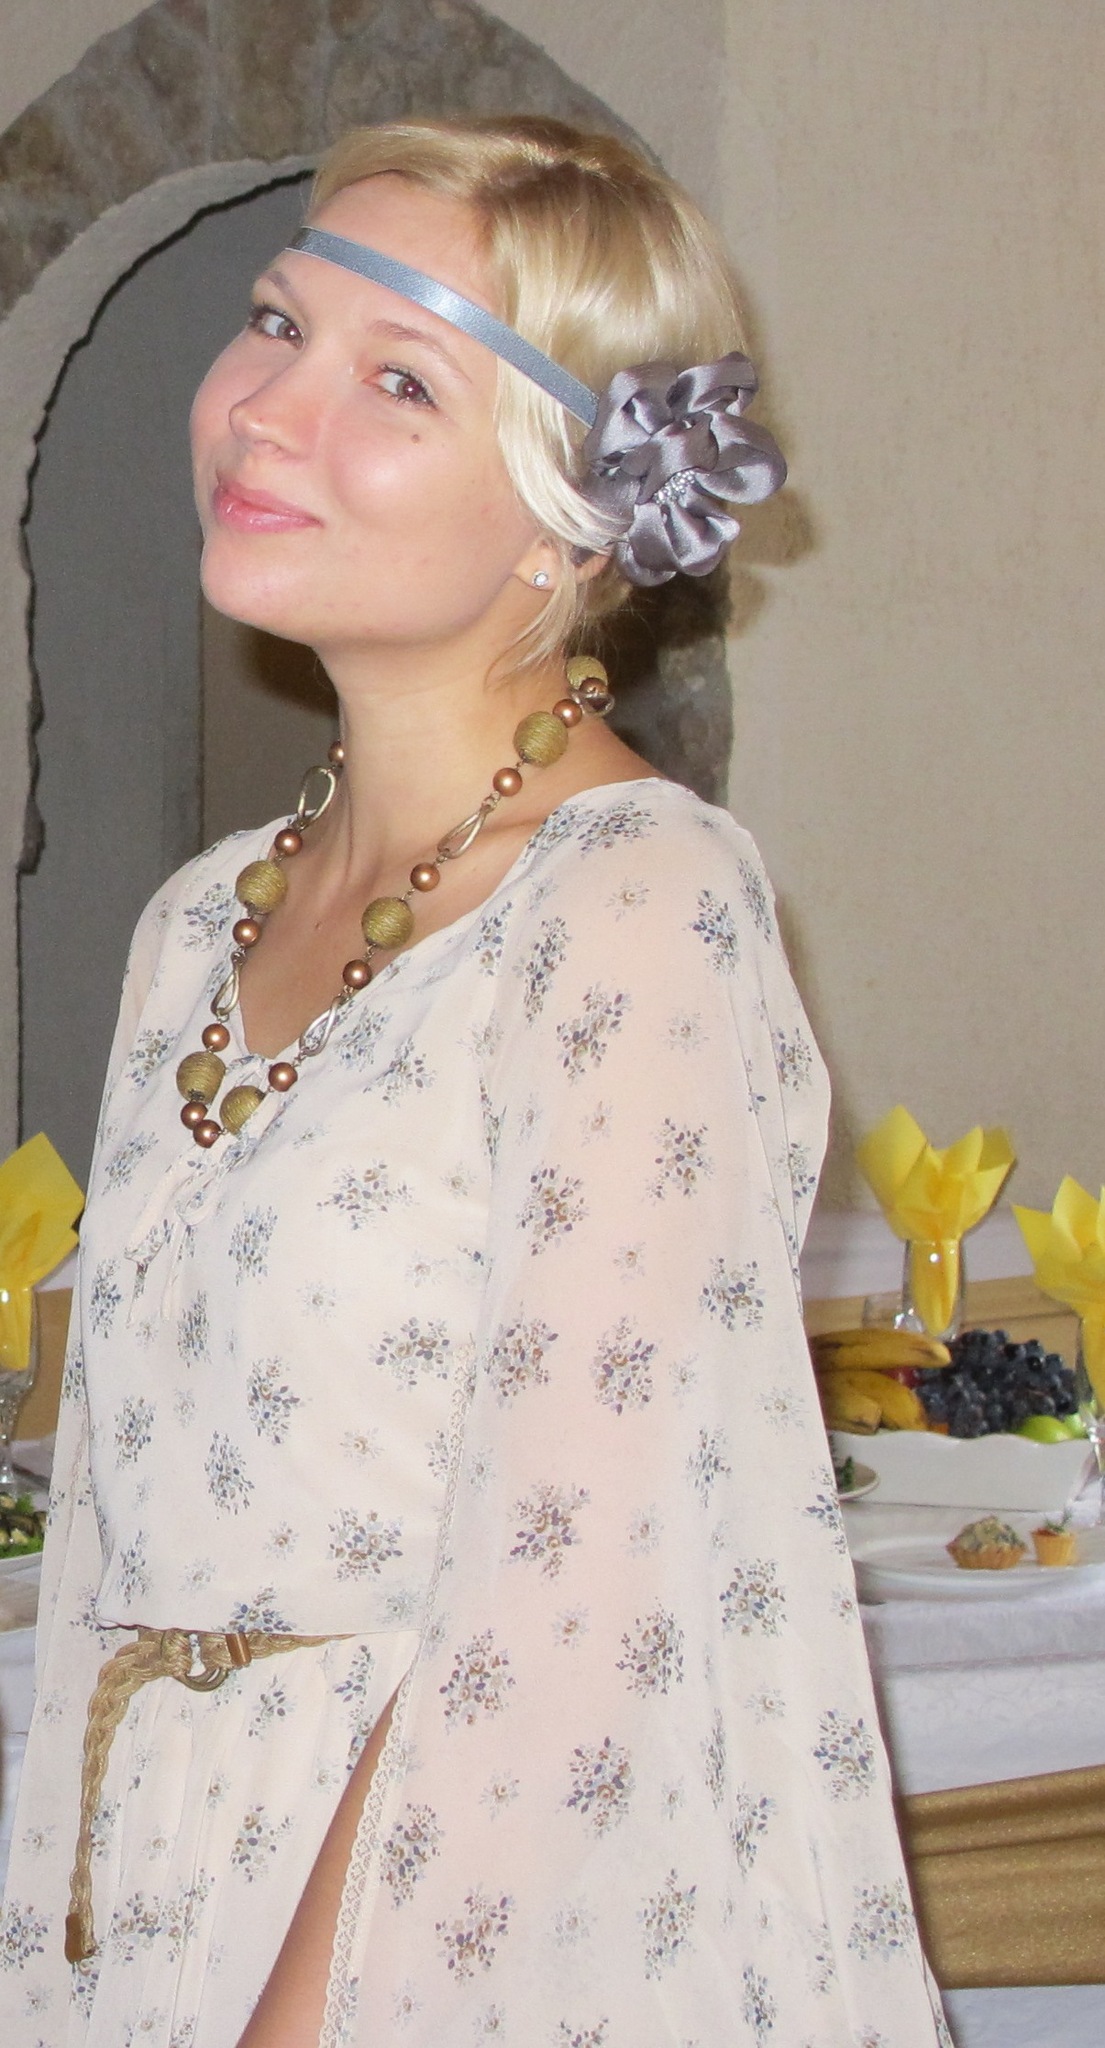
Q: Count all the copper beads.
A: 12